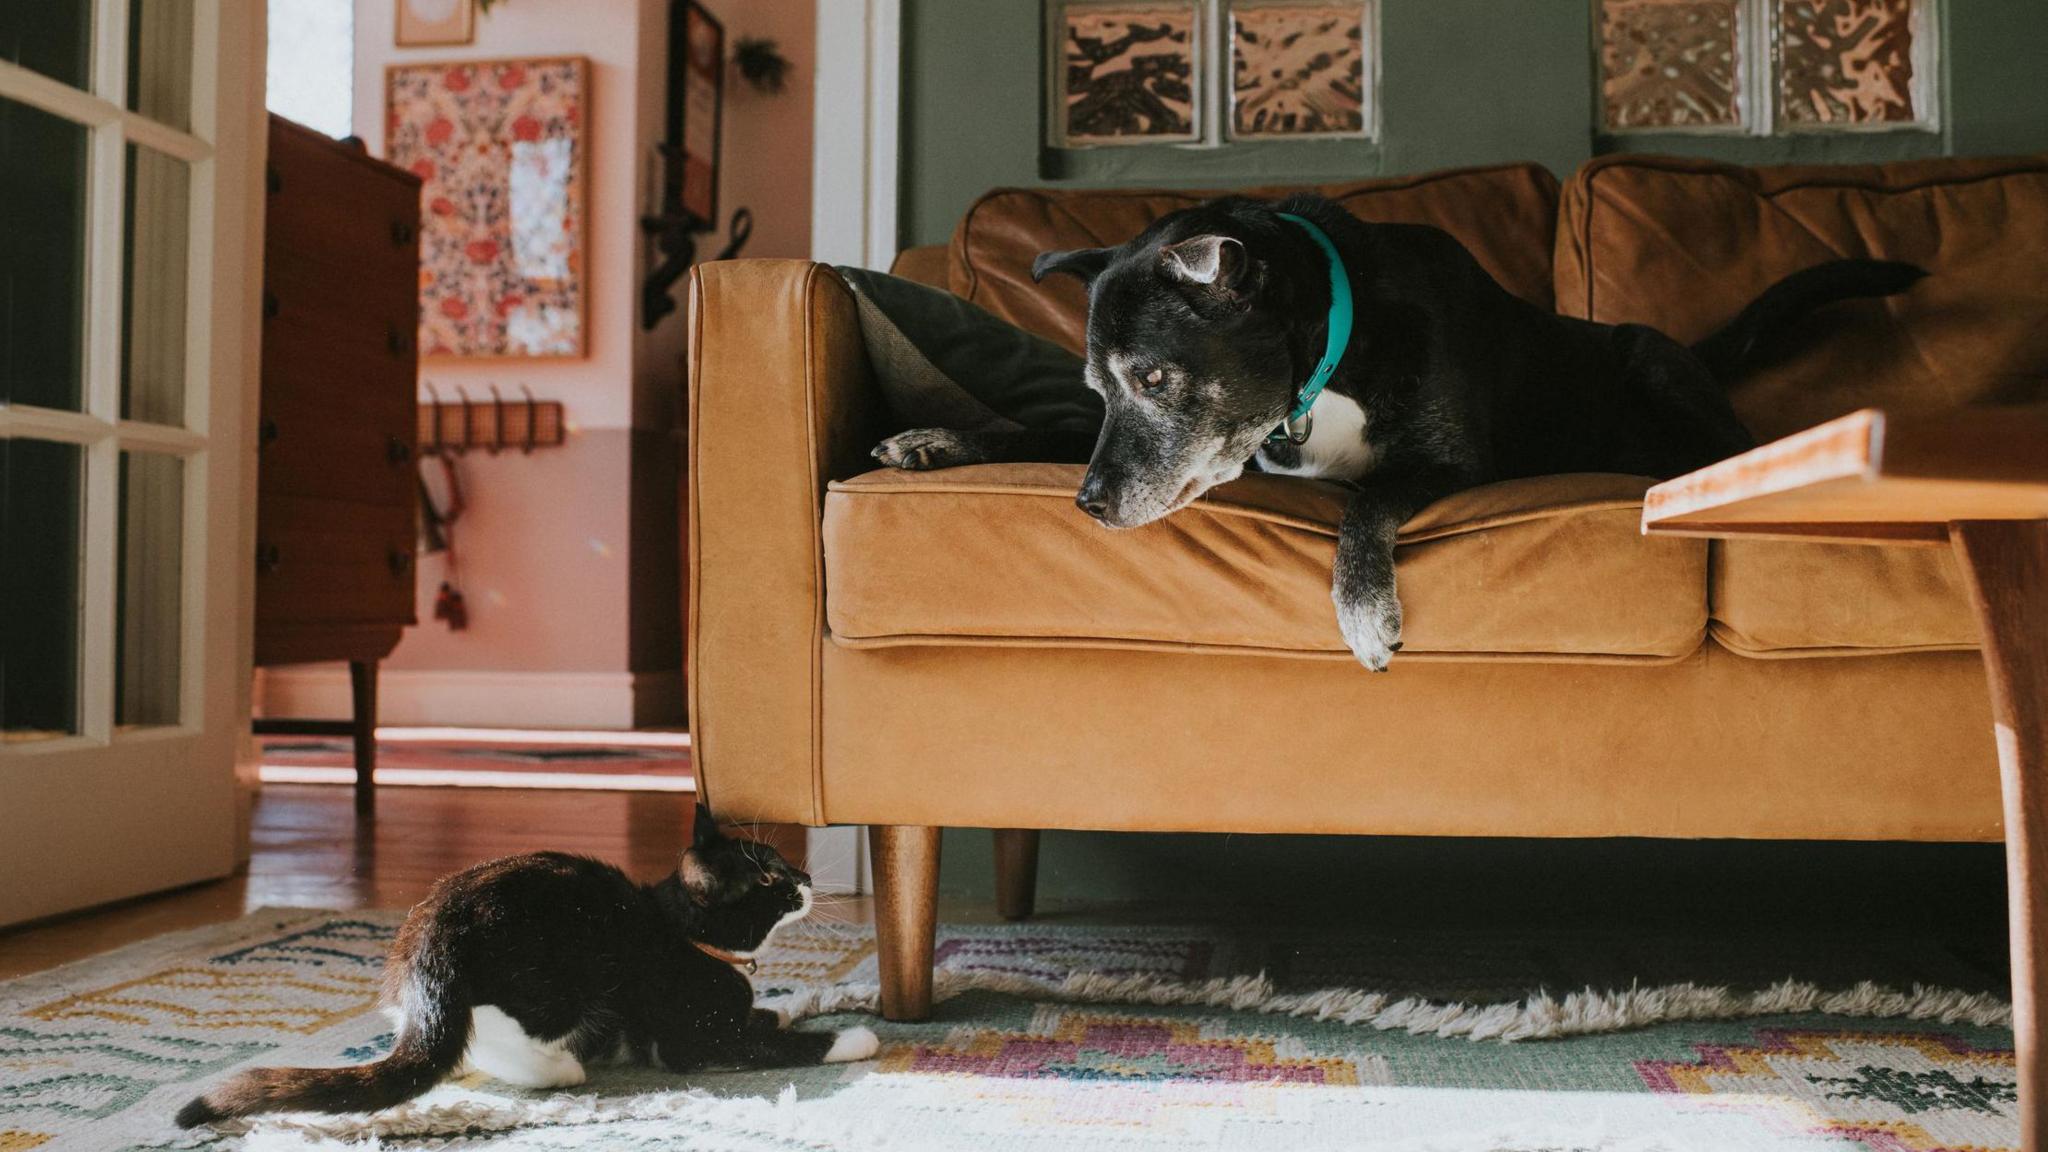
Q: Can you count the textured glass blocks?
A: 4